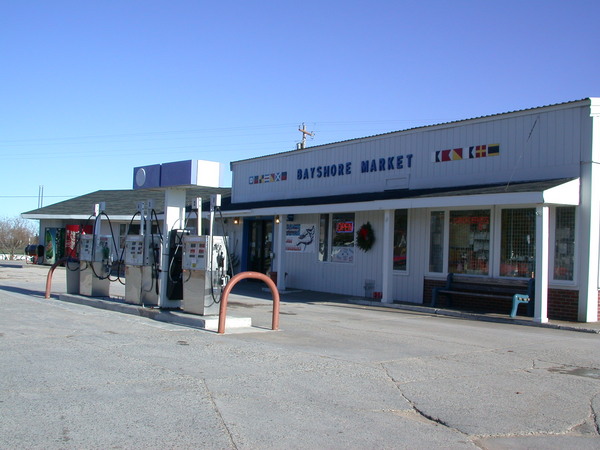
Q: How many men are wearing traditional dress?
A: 0